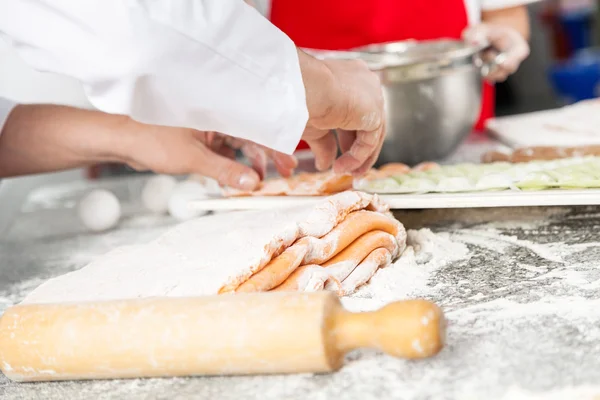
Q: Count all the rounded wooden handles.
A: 1